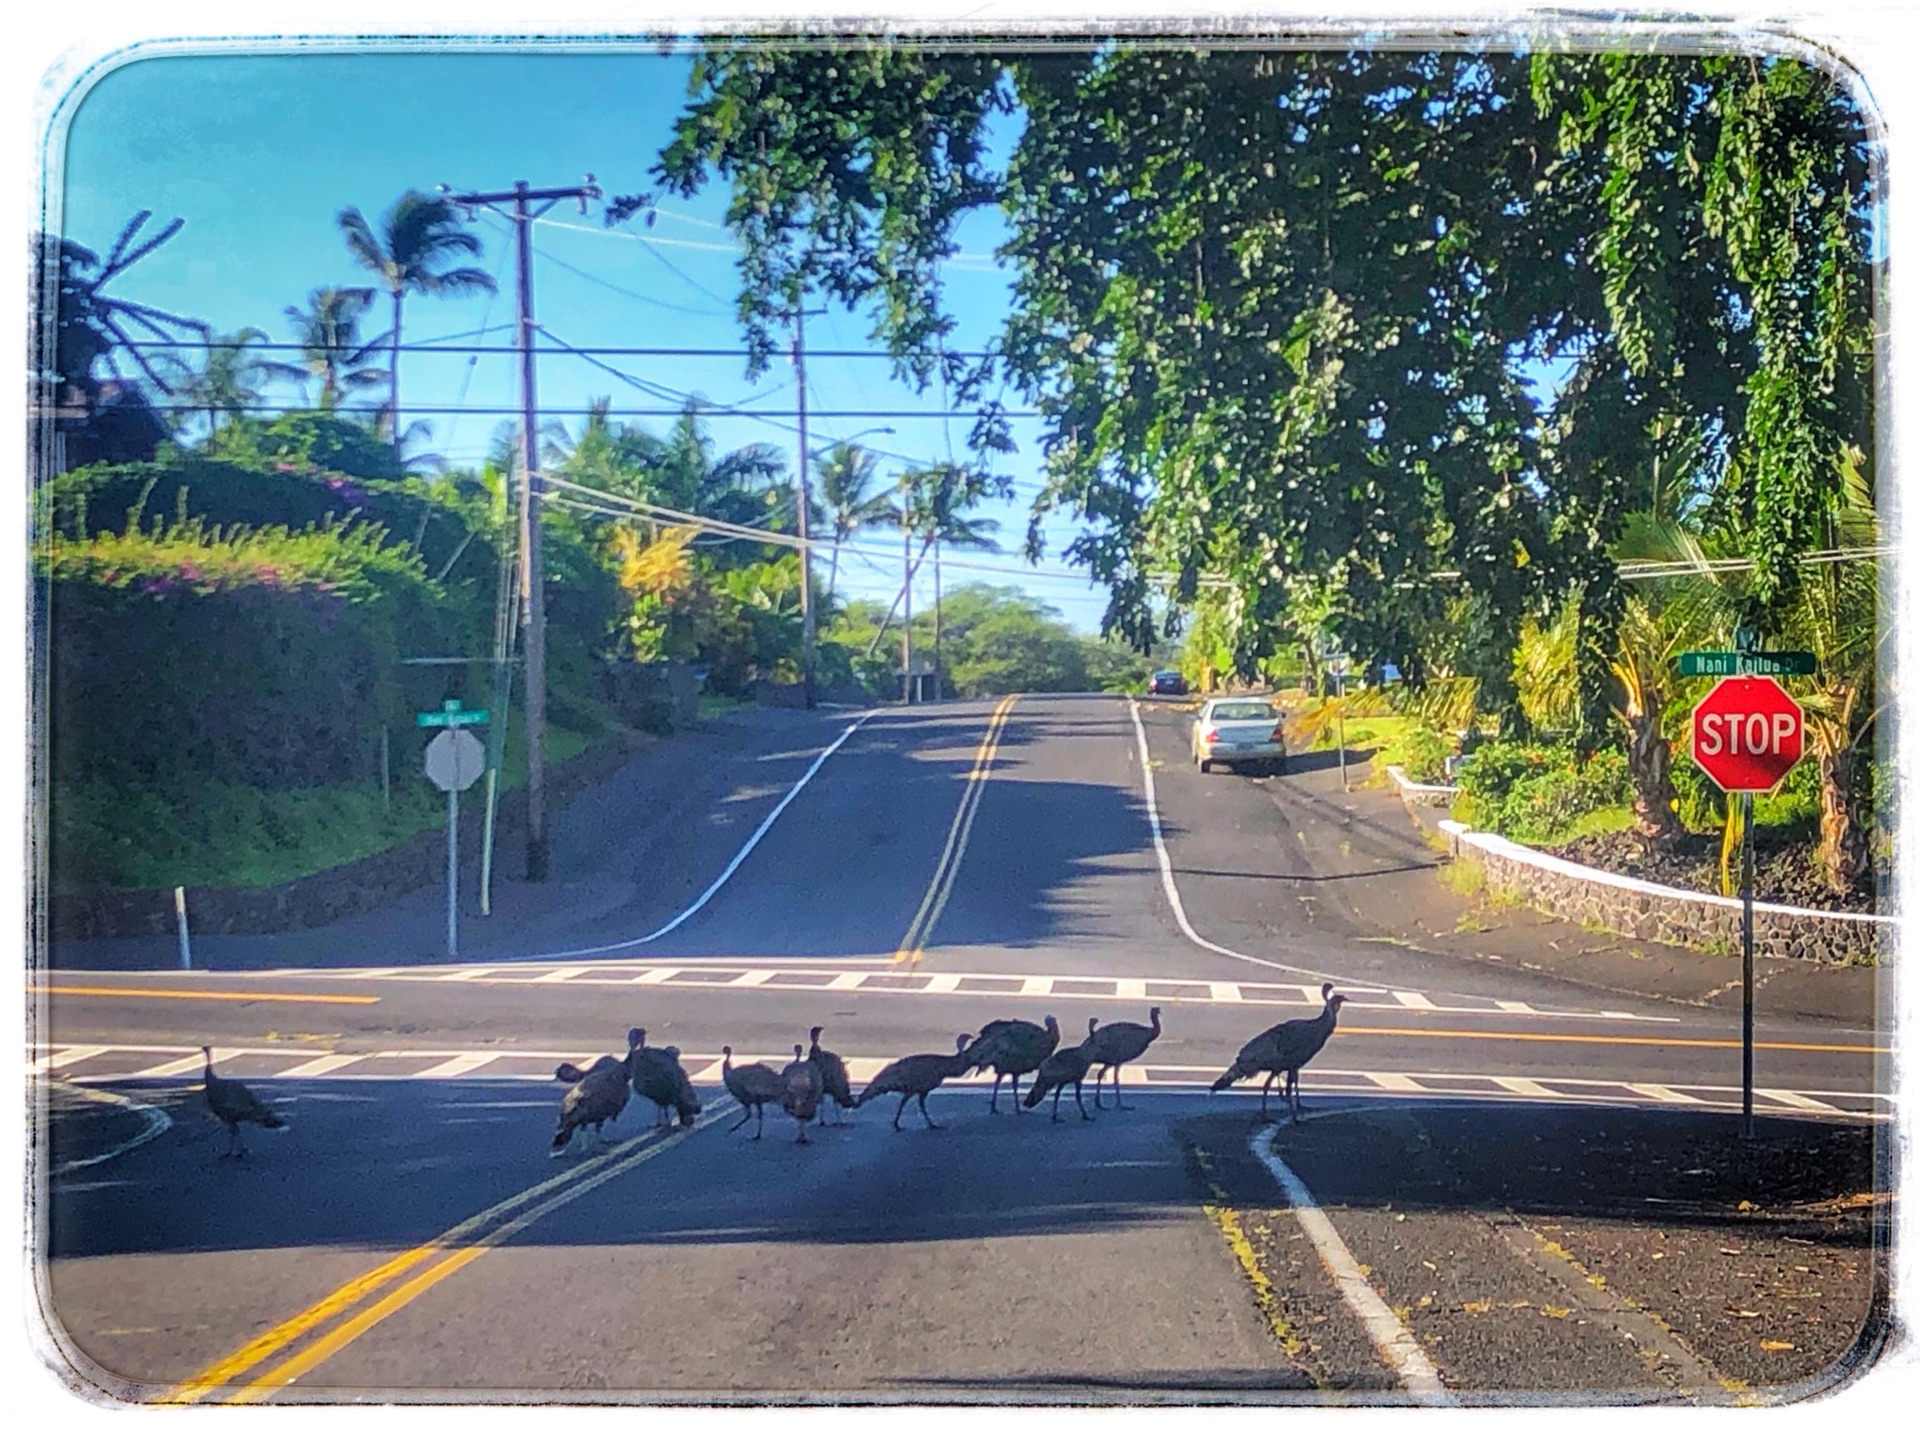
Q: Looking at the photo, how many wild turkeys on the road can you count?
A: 13